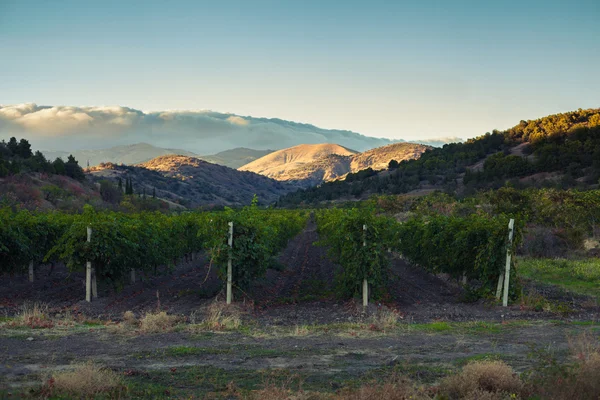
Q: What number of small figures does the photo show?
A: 0